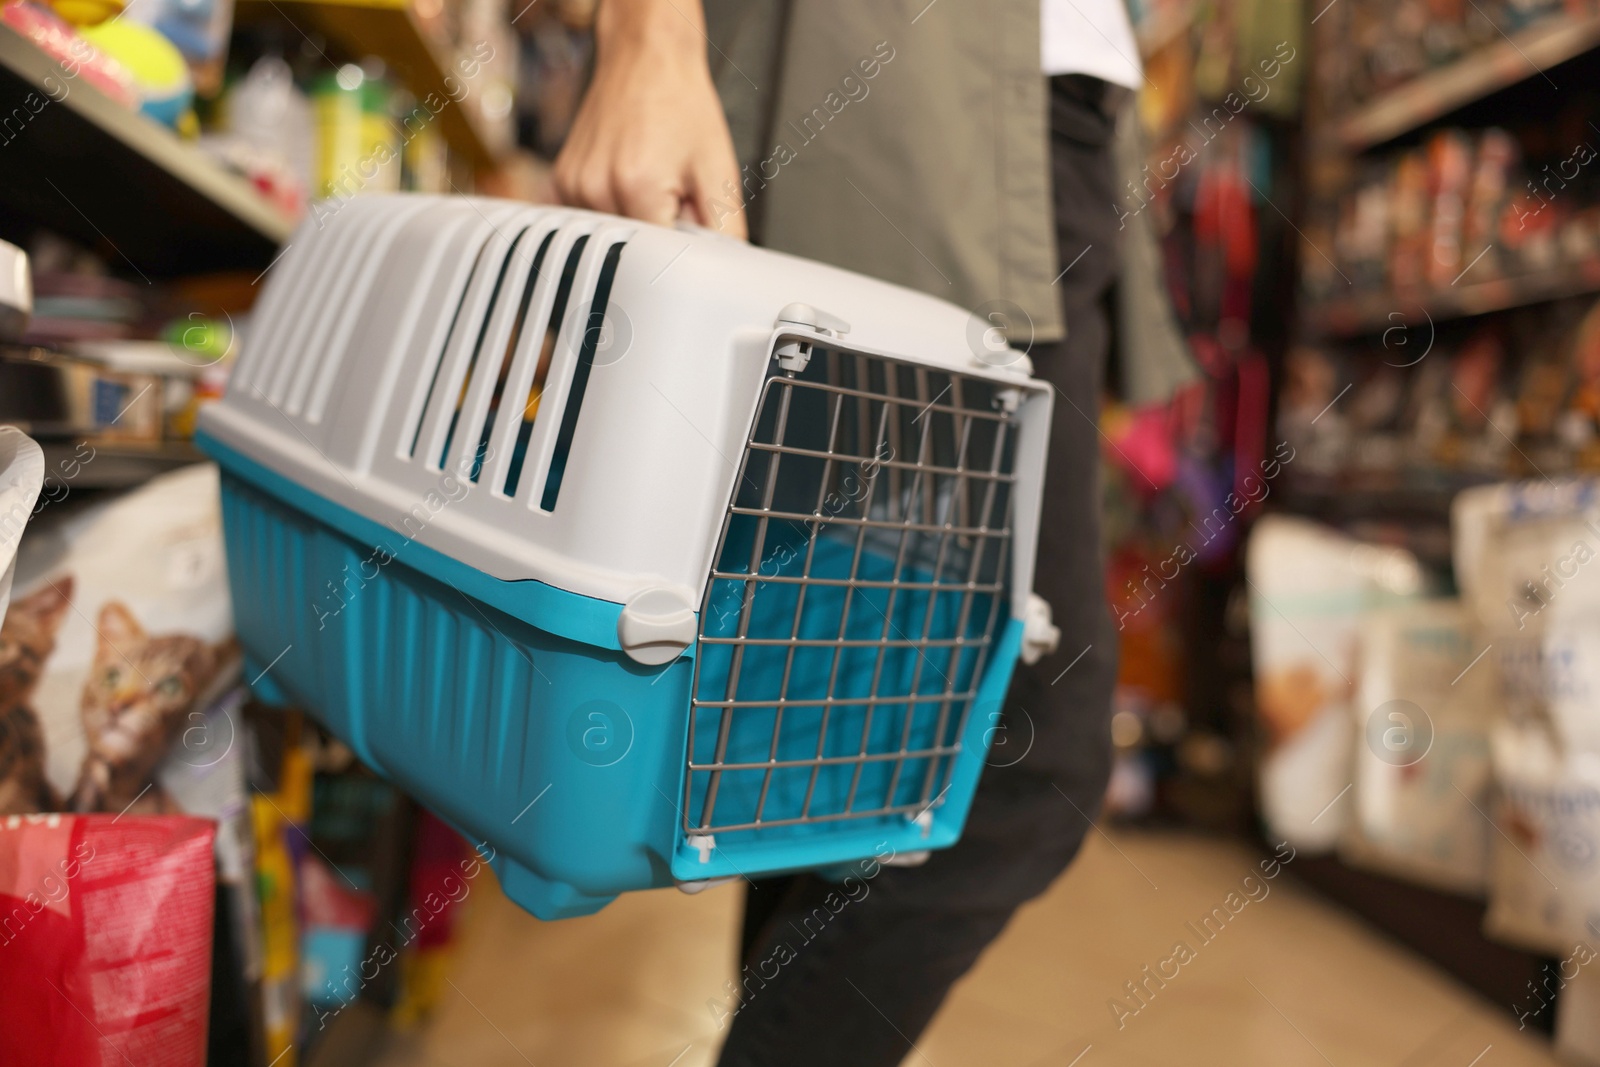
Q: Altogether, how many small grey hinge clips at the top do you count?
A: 2